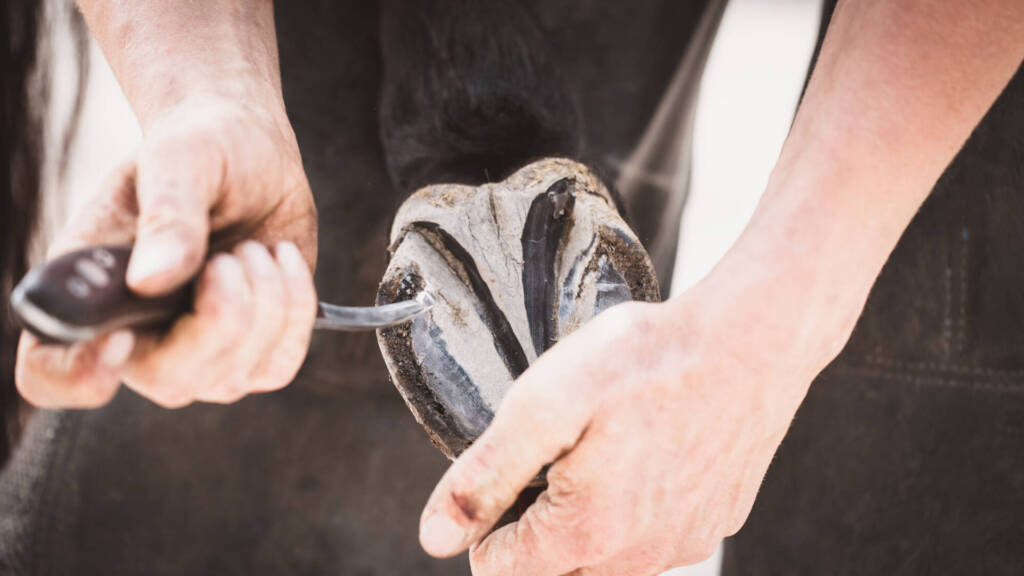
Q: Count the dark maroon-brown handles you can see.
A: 1